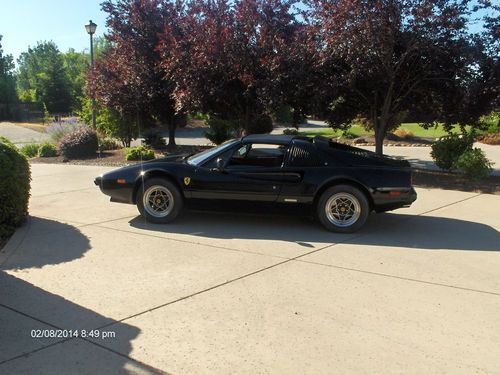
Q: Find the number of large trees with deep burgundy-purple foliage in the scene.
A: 3